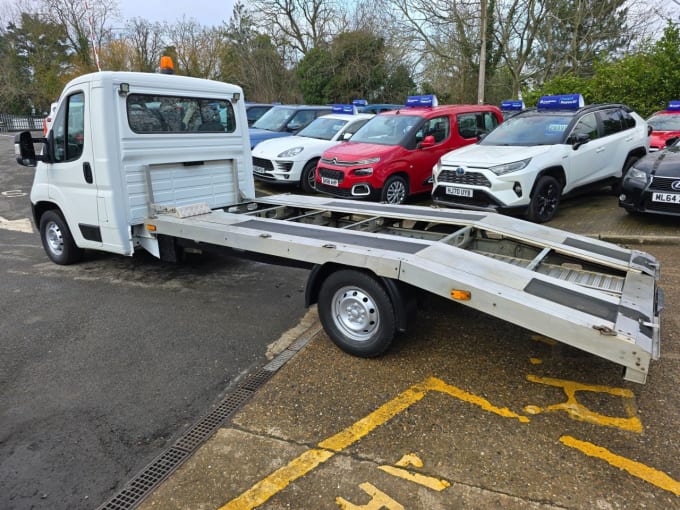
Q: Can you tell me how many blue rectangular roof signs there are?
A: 6